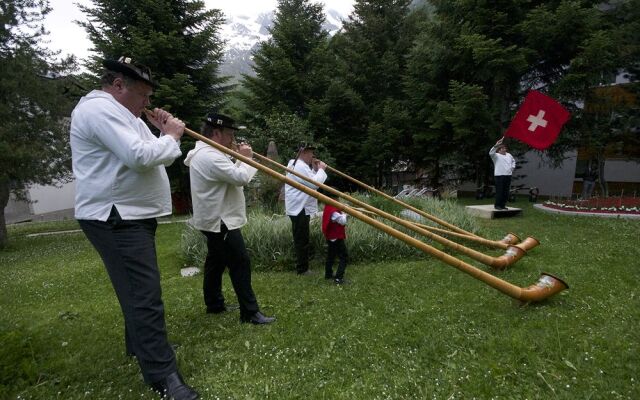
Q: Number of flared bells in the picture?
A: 4